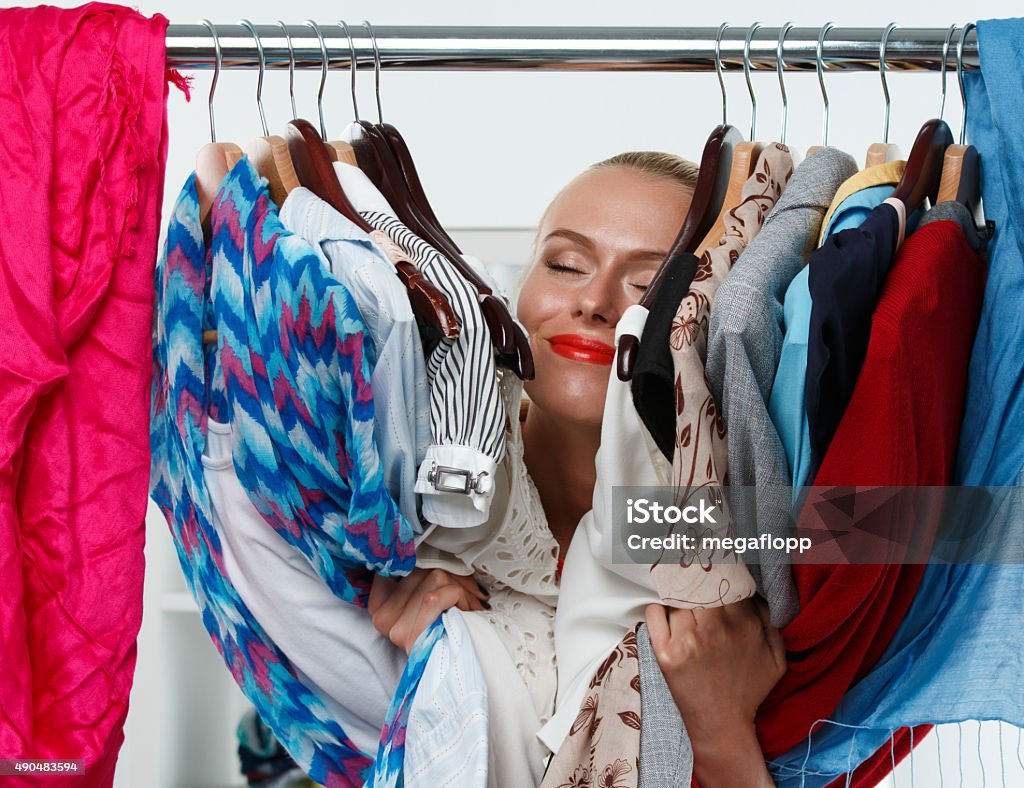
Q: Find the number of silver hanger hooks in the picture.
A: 13